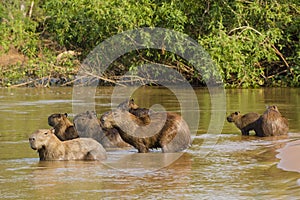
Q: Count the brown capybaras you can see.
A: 7